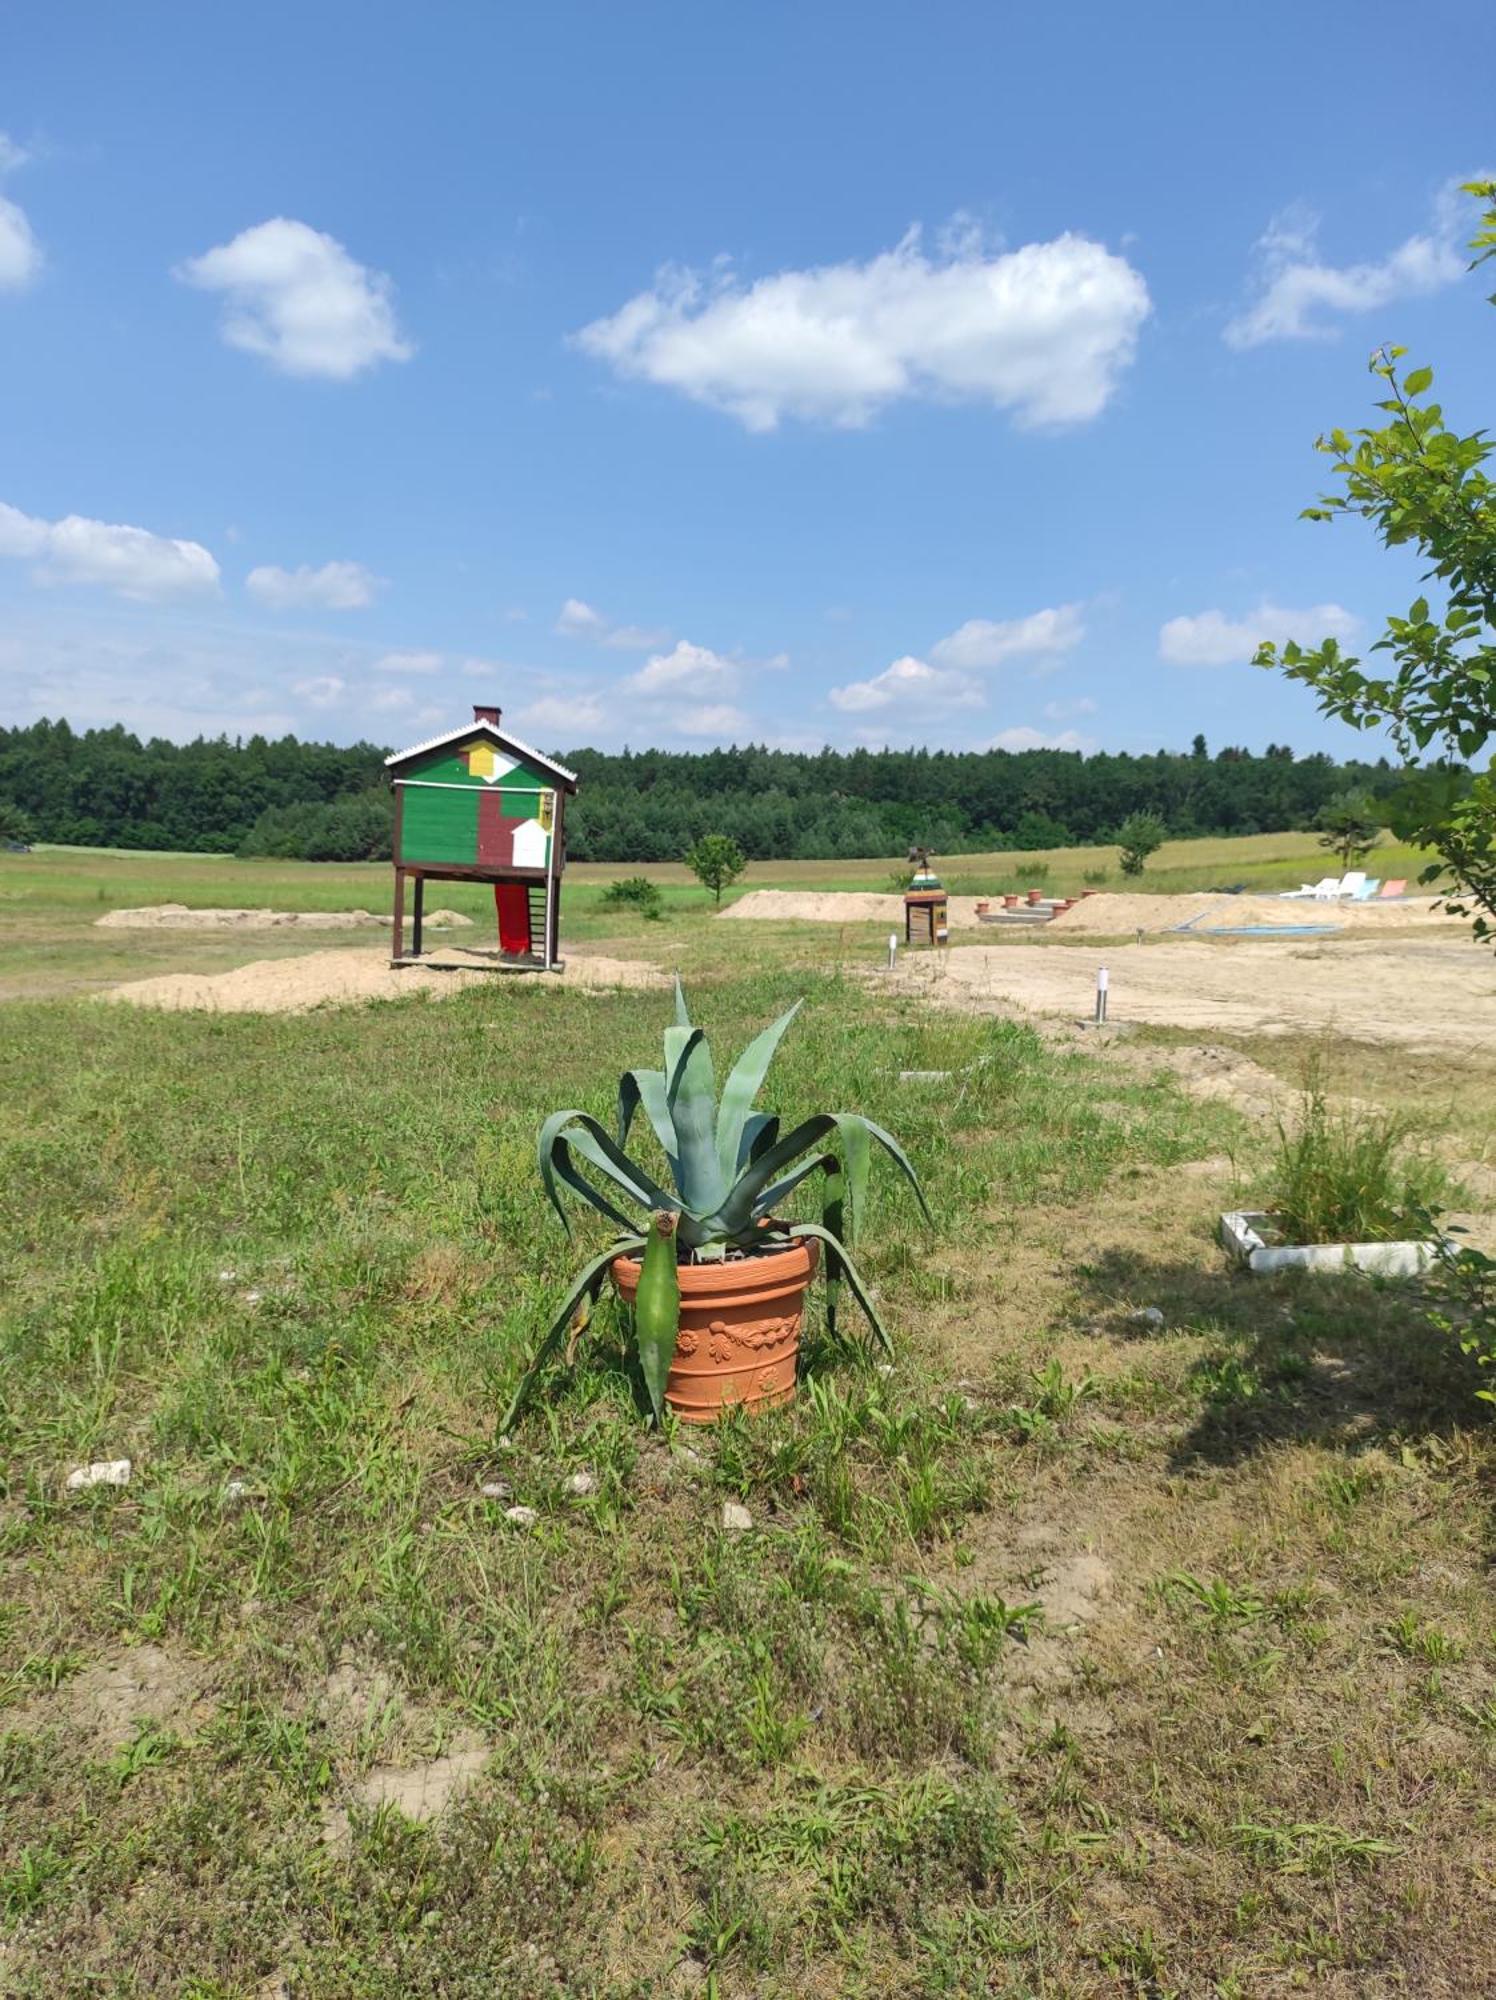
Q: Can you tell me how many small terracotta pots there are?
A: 6